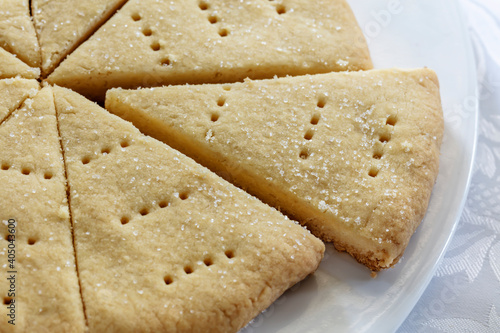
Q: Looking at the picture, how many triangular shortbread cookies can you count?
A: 8